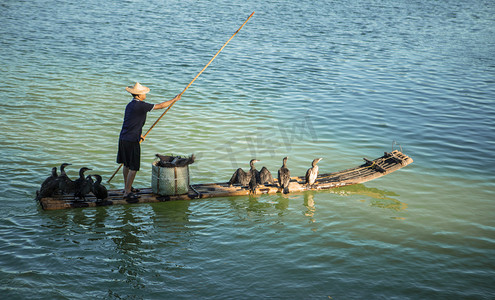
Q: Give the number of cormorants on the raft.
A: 8